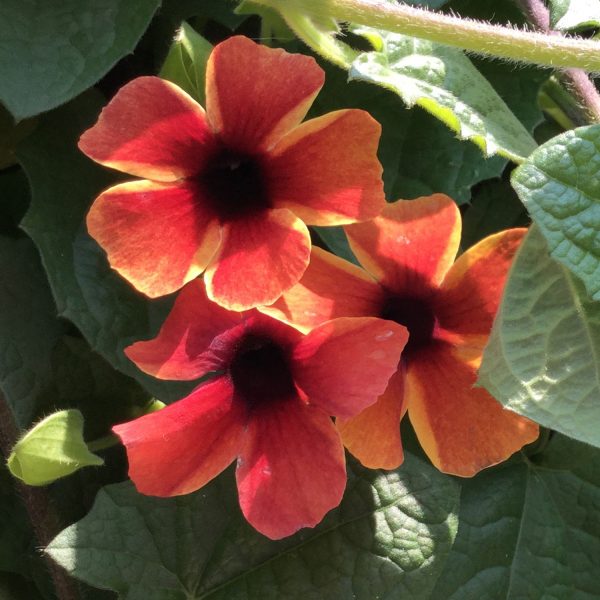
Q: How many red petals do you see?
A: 15